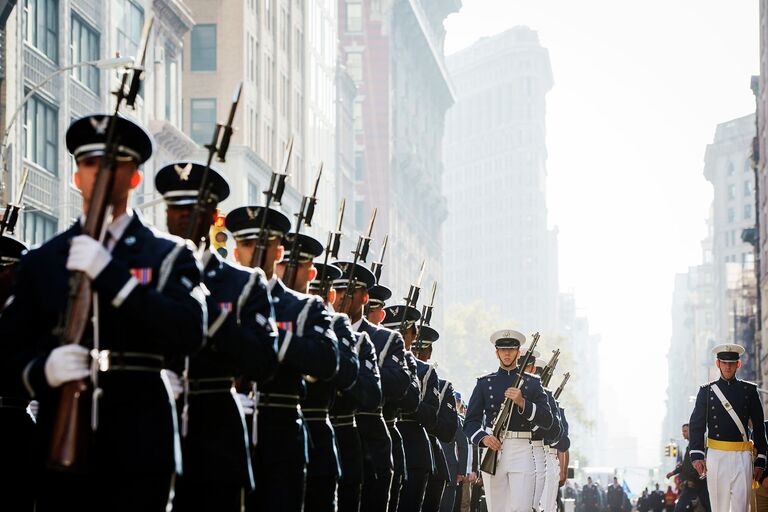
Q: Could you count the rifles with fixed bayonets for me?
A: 10